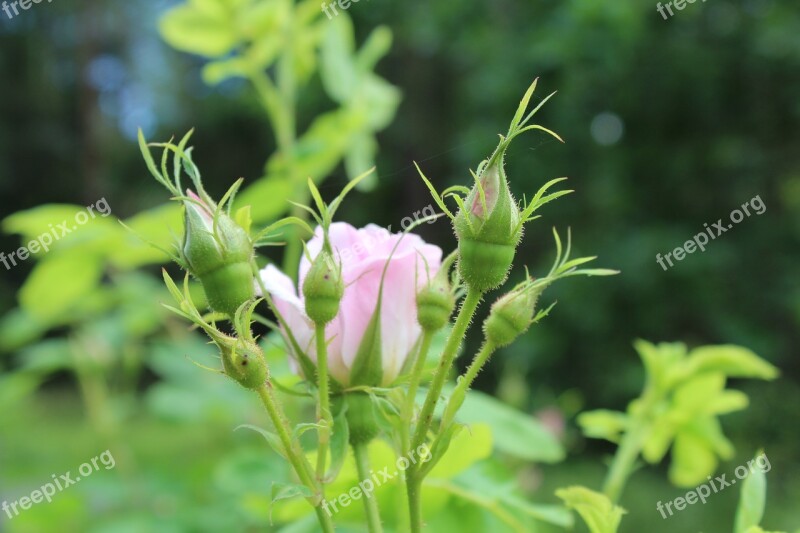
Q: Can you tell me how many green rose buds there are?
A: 6